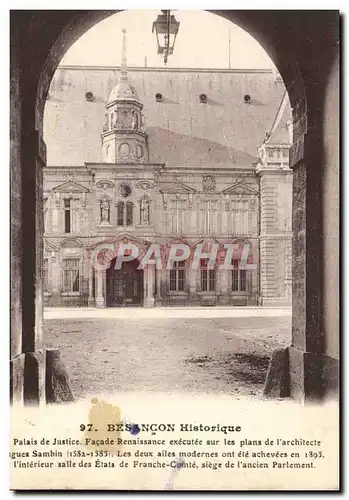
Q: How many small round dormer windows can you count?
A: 4